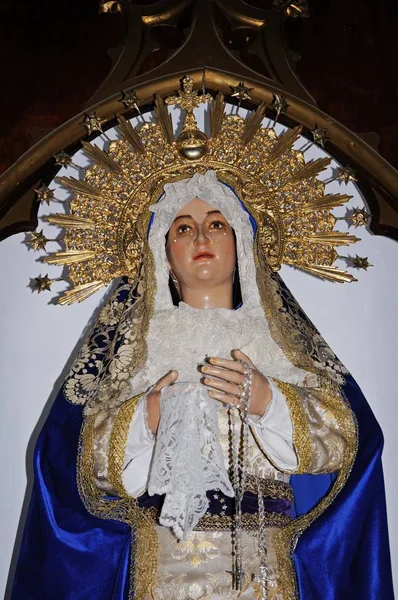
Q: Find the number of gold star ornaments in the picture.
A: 12